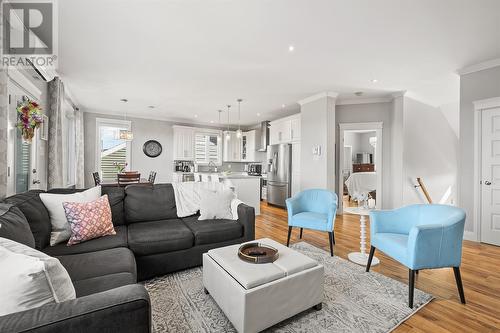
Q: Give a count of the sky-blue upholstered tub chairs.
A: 2